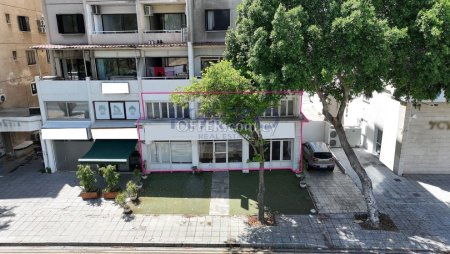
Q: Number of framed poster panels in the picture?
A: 3